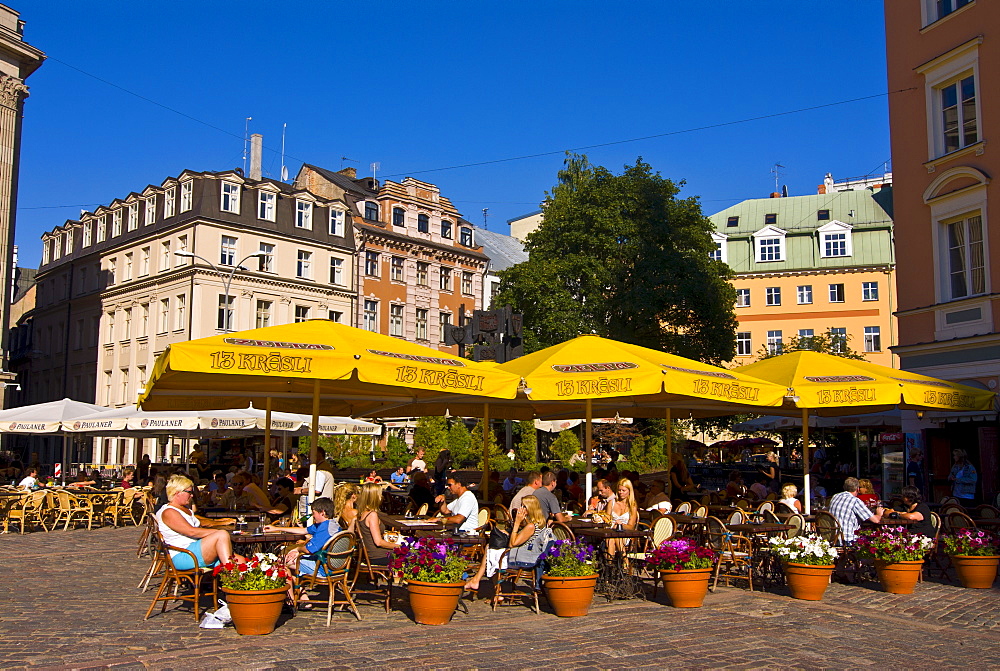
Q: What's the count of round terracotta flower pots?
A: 7